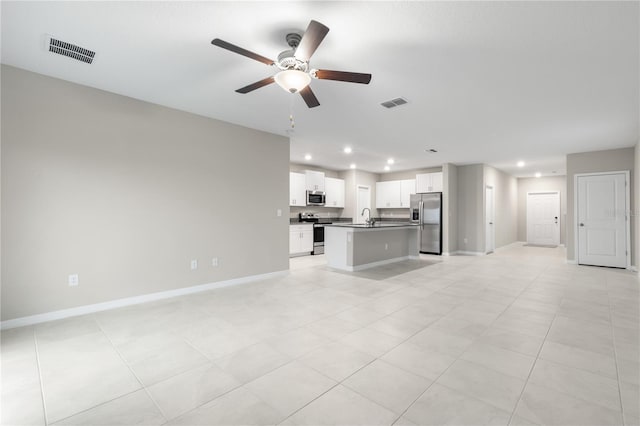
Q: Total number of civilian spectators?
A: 0